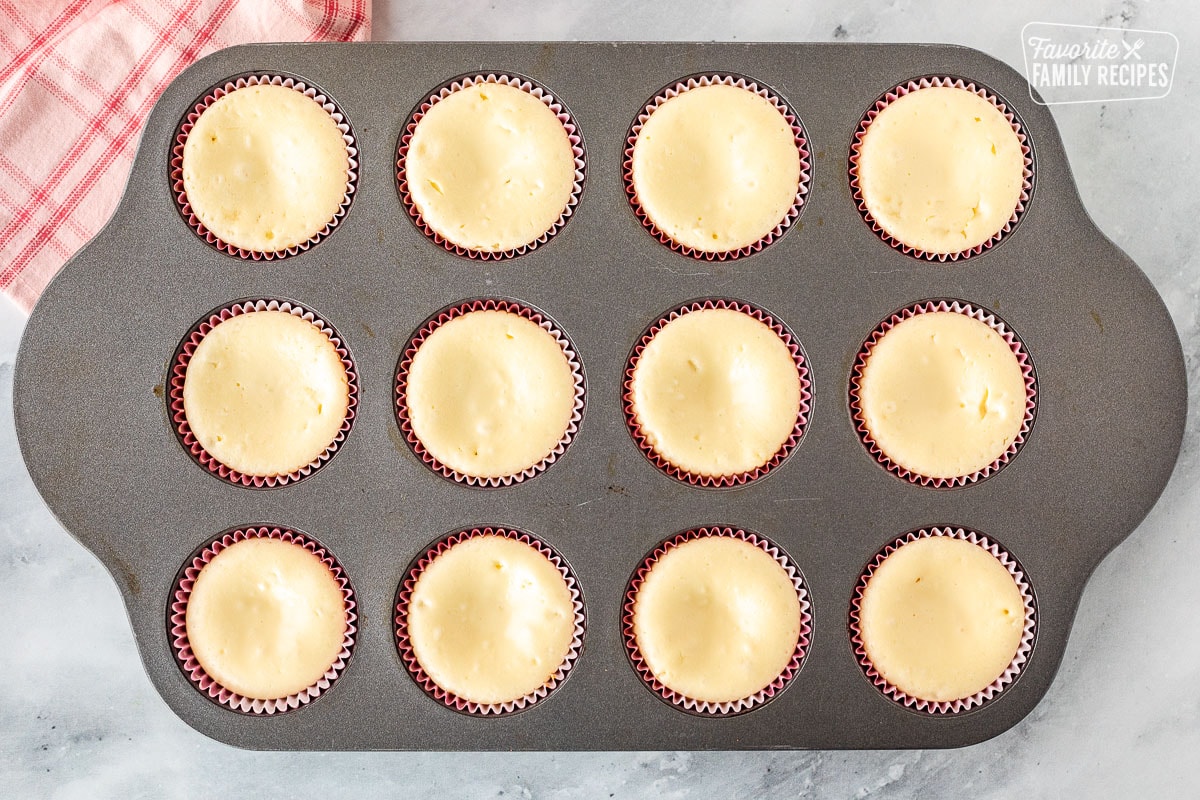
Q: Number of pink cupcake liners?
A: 12